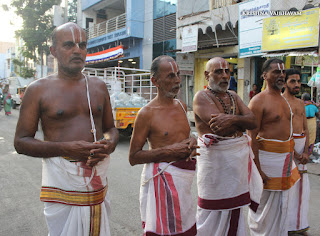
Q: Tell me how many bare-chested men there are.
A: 5